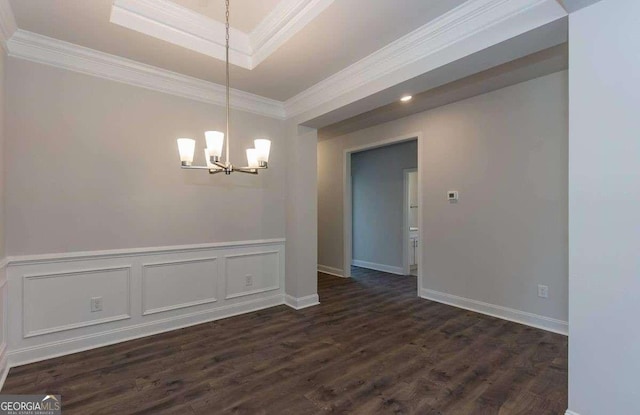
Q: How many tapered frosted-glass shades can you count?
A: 5